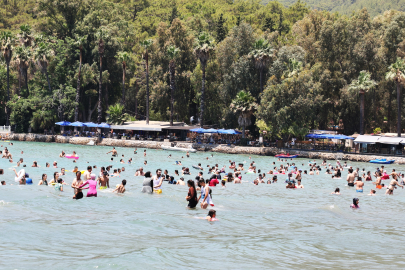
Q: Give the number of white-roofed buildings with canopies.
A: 2